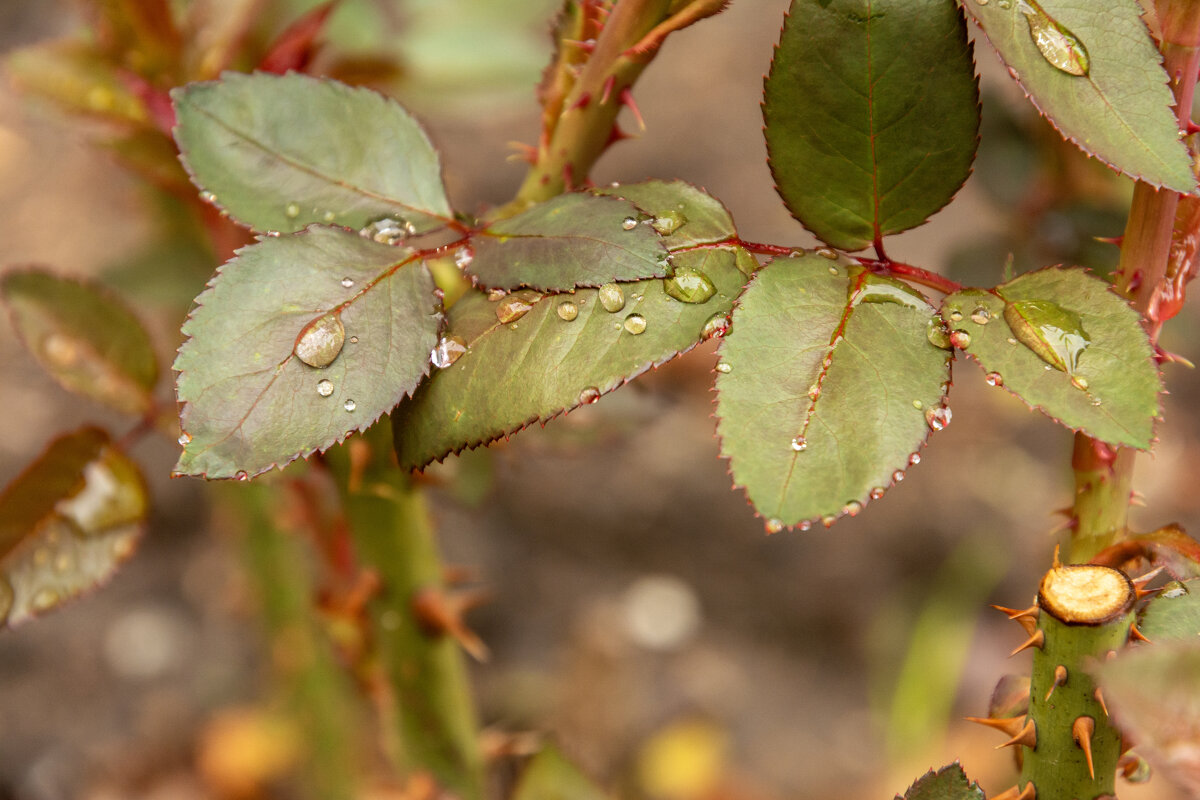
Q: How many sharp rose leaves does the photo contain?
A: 8